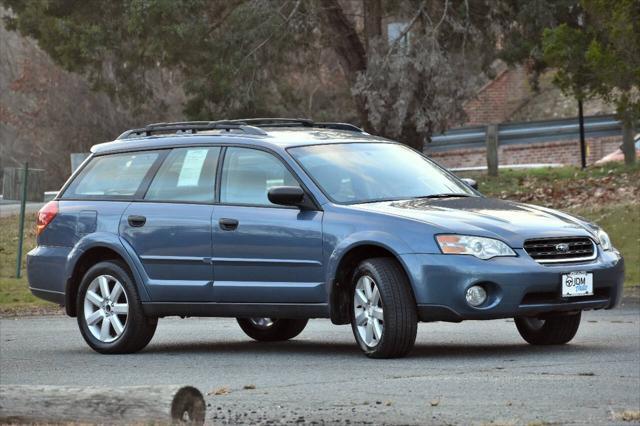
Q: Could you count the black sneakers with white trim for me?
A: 0